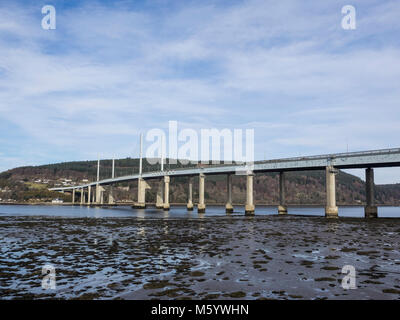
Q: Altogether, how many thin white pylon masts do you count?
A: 4